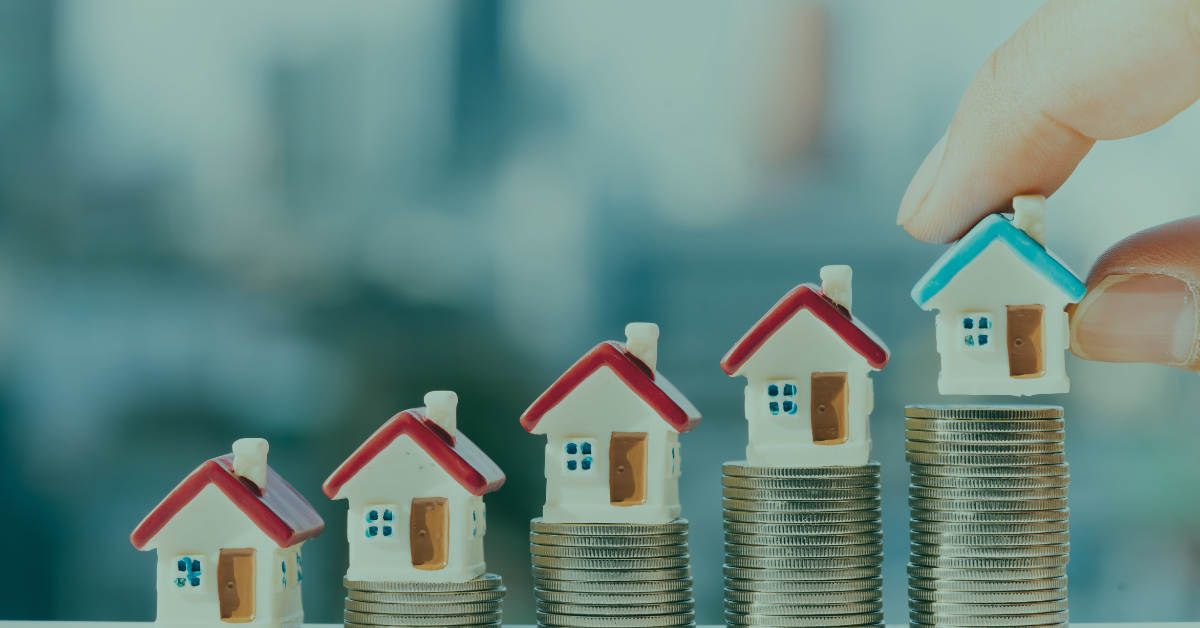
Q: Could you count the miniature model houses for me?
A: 5